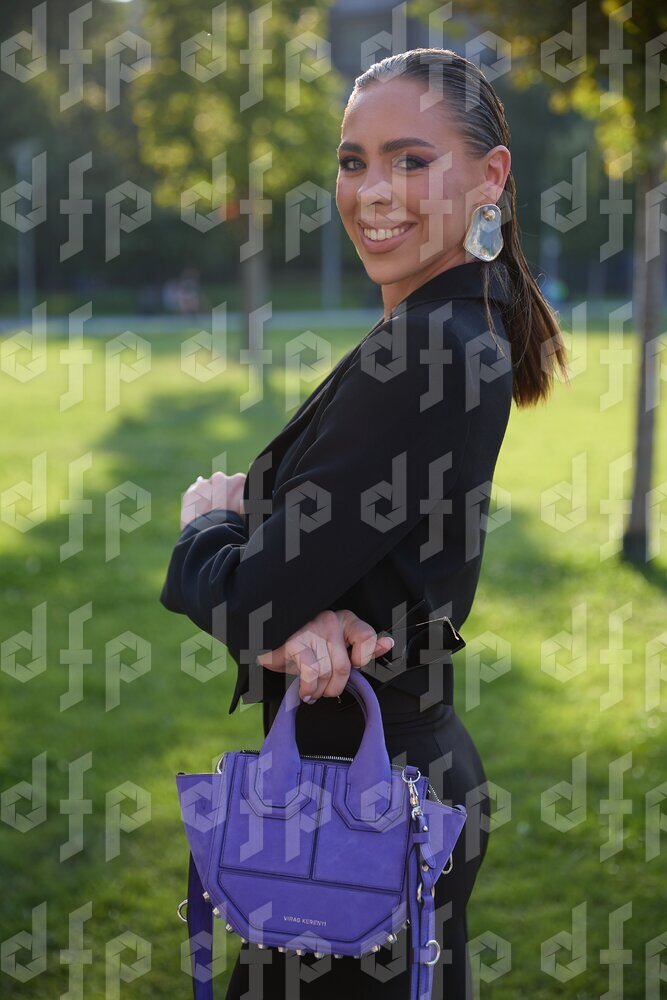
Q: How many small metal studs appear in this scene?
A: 13